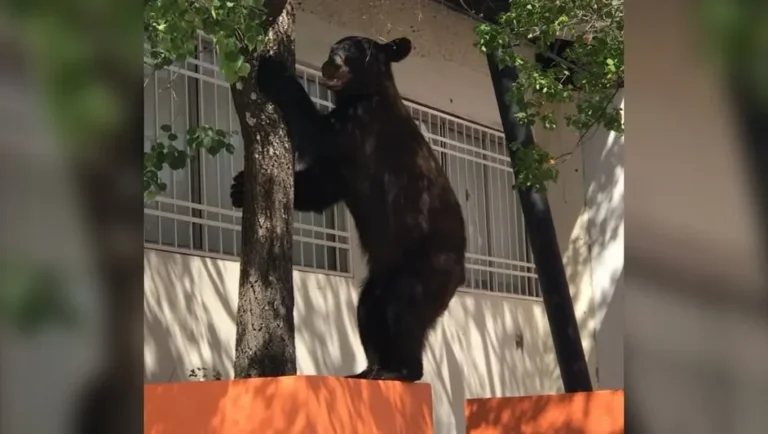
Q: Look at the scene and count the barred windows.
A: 2